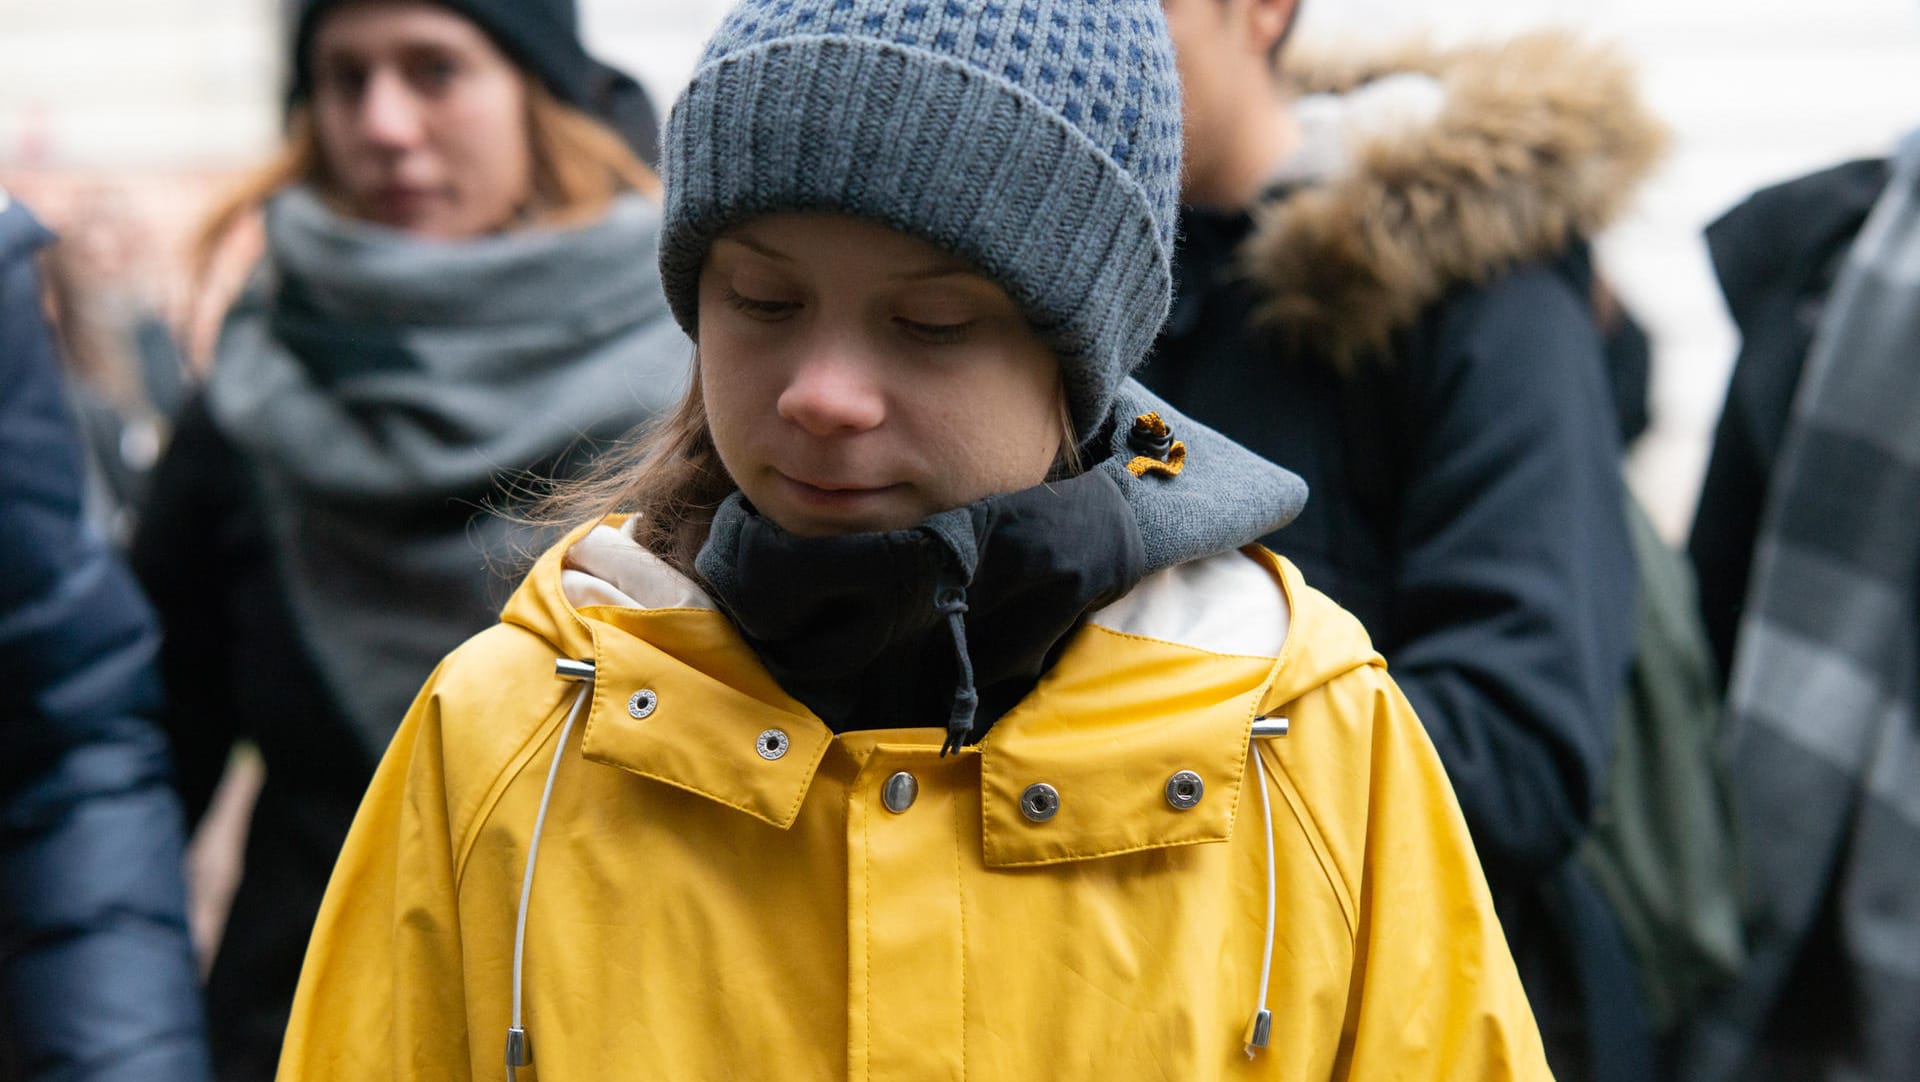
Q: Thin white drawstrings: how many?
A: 2